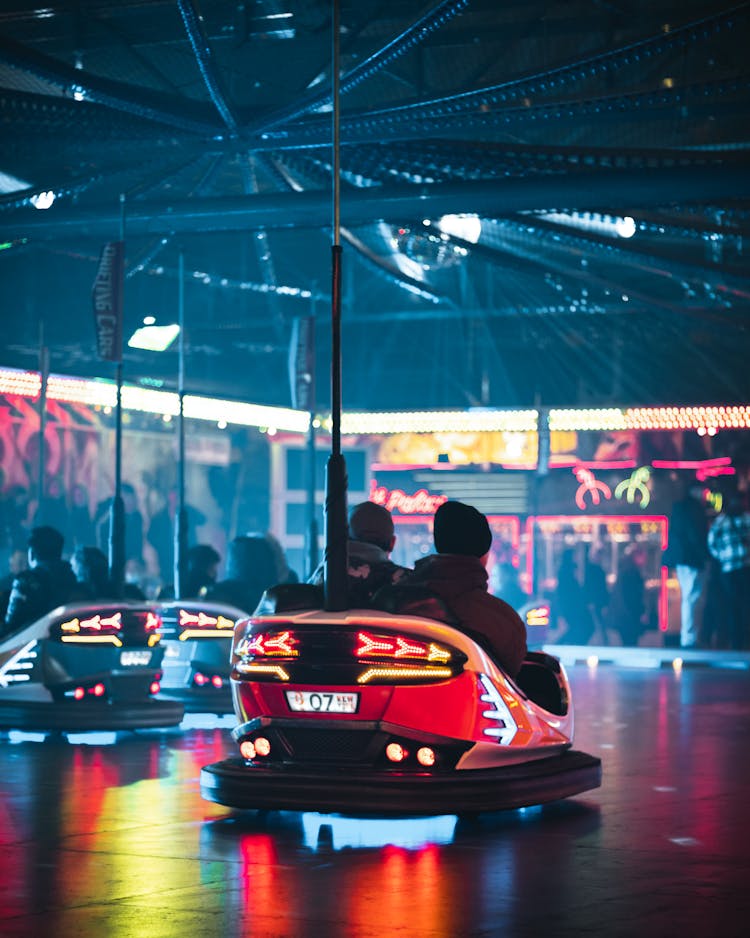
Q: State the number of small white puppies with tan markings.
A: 0